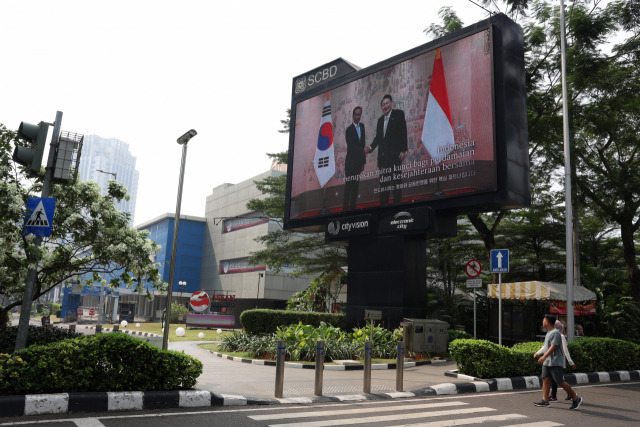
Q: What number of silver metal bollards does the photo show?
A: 4